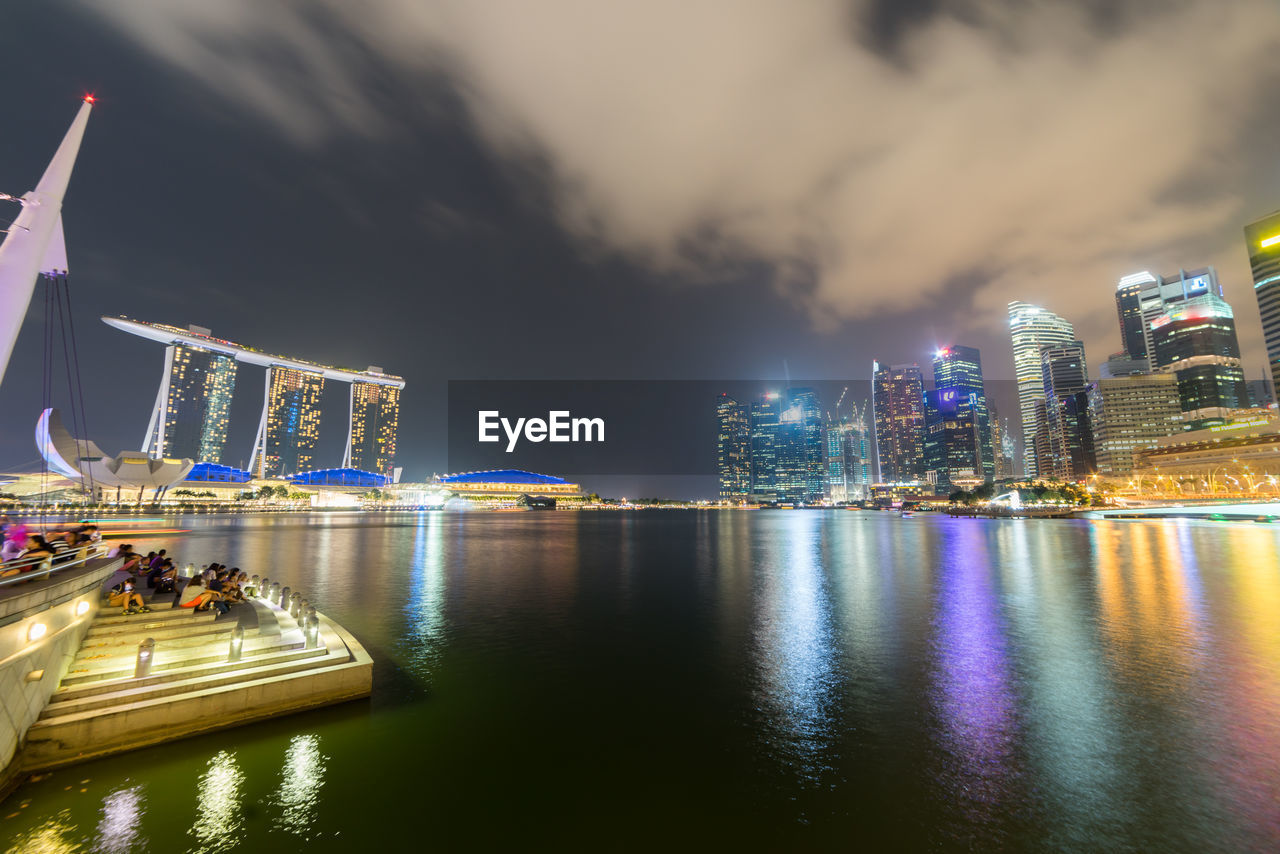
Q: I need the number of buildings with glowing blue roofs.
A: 3